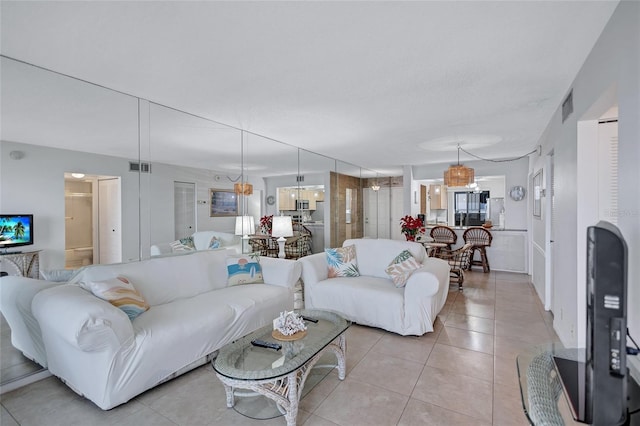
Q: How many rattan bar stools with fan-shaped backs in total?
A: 2